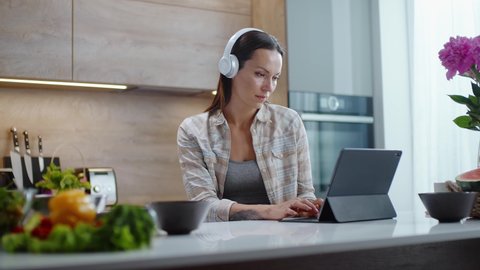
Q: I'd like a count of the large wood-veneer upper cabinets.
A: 2